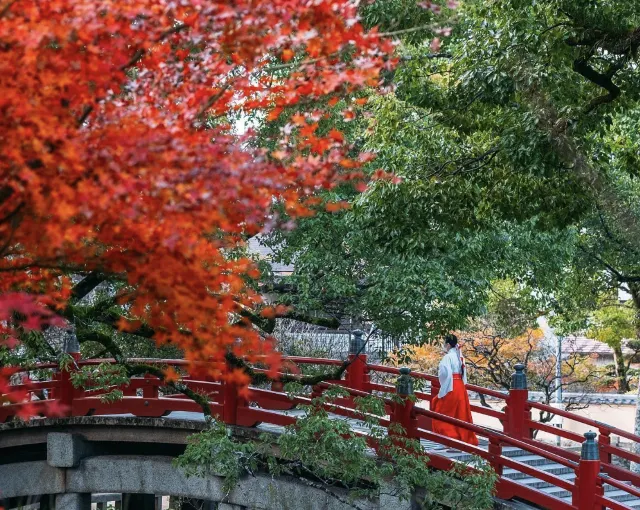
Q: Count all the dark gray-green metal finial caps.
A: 5